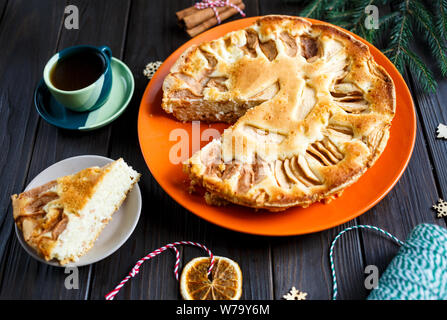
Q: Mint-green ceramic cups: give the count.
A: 1